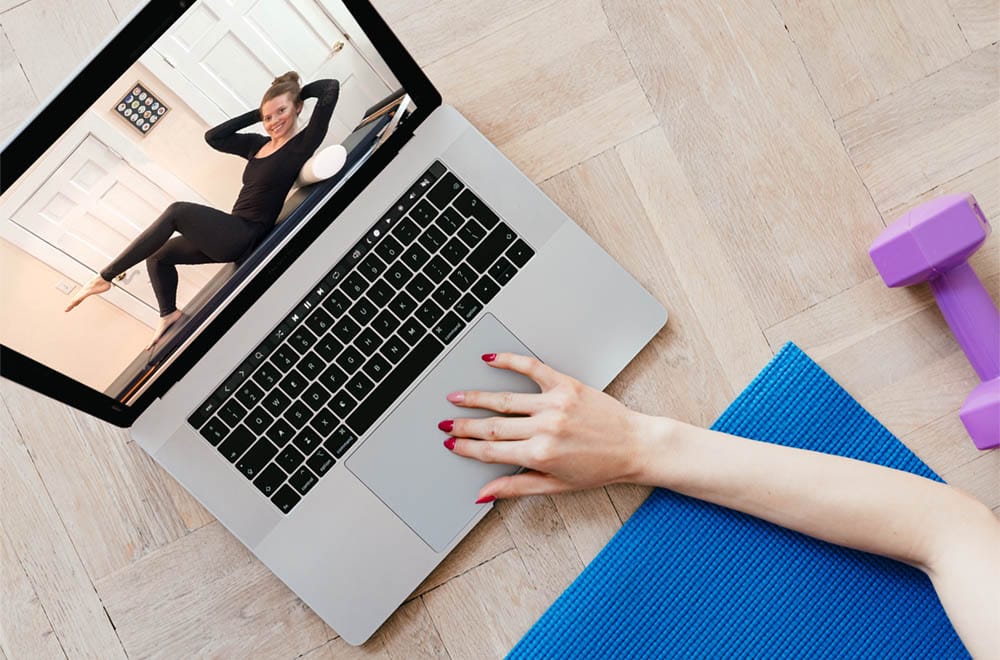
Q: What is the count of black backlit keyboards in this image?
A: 1